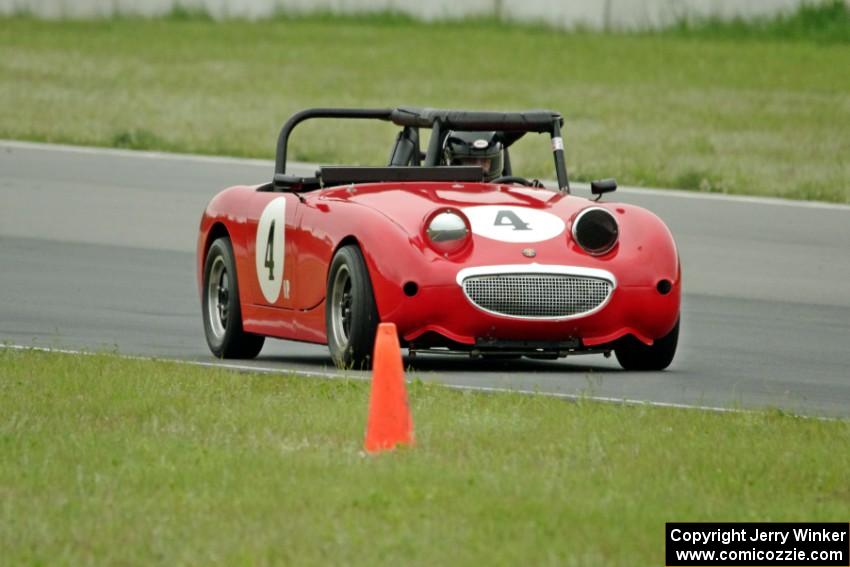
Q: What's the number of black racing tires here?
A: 3